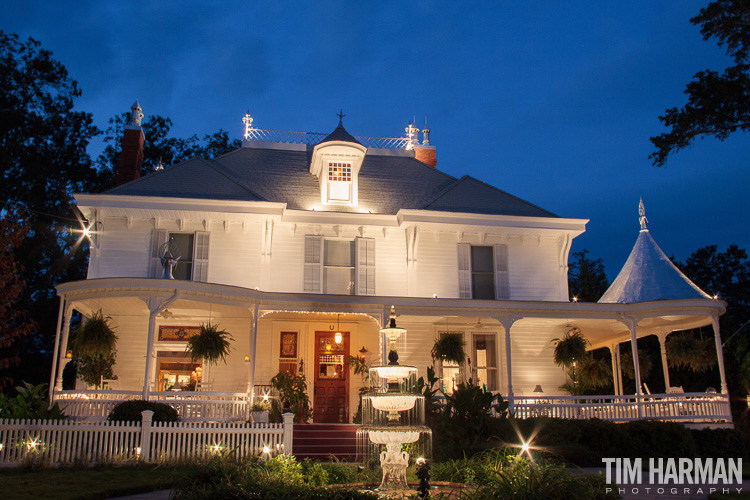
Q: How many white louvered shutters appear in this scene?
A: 6